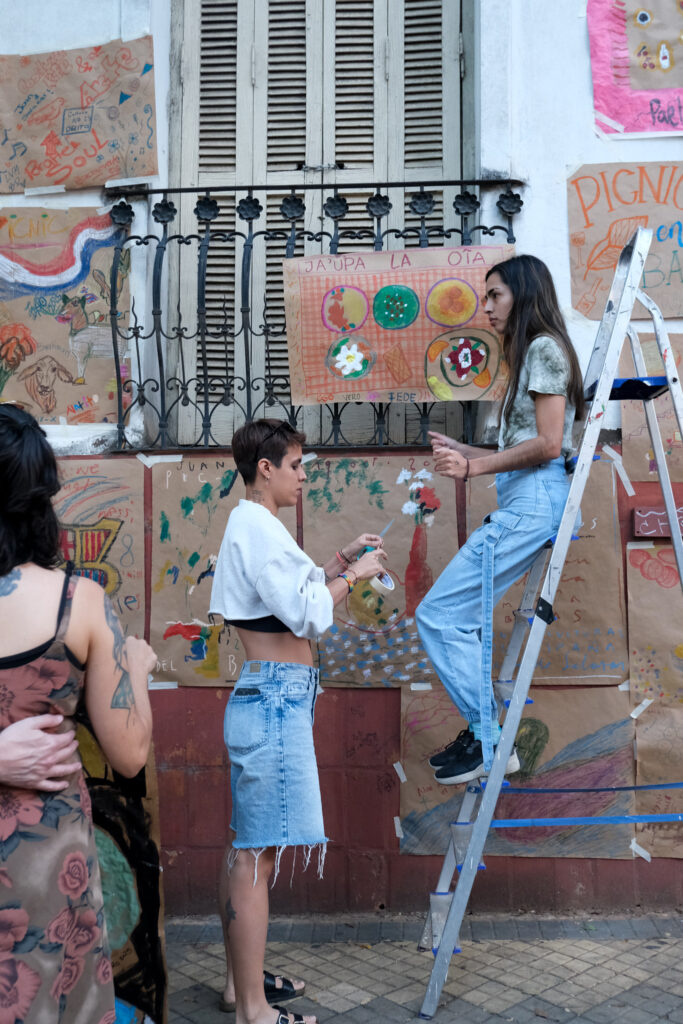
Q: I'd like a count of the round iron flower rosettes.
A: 10